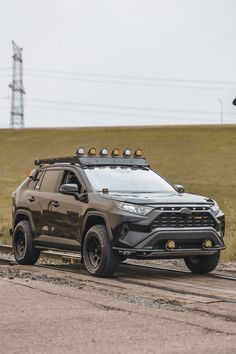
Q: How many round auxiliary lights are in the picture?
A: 8